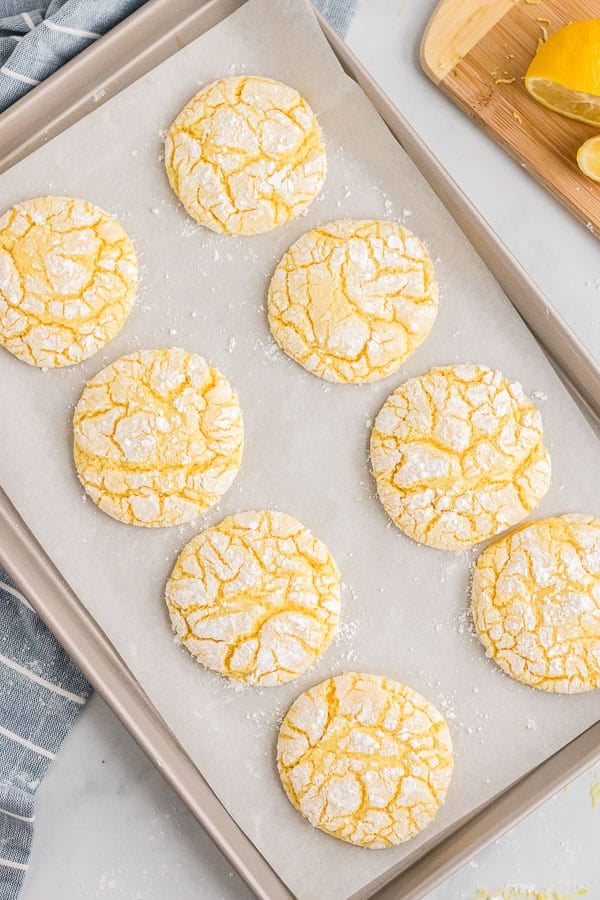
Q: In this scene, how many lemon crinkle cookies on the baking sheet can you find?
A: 8